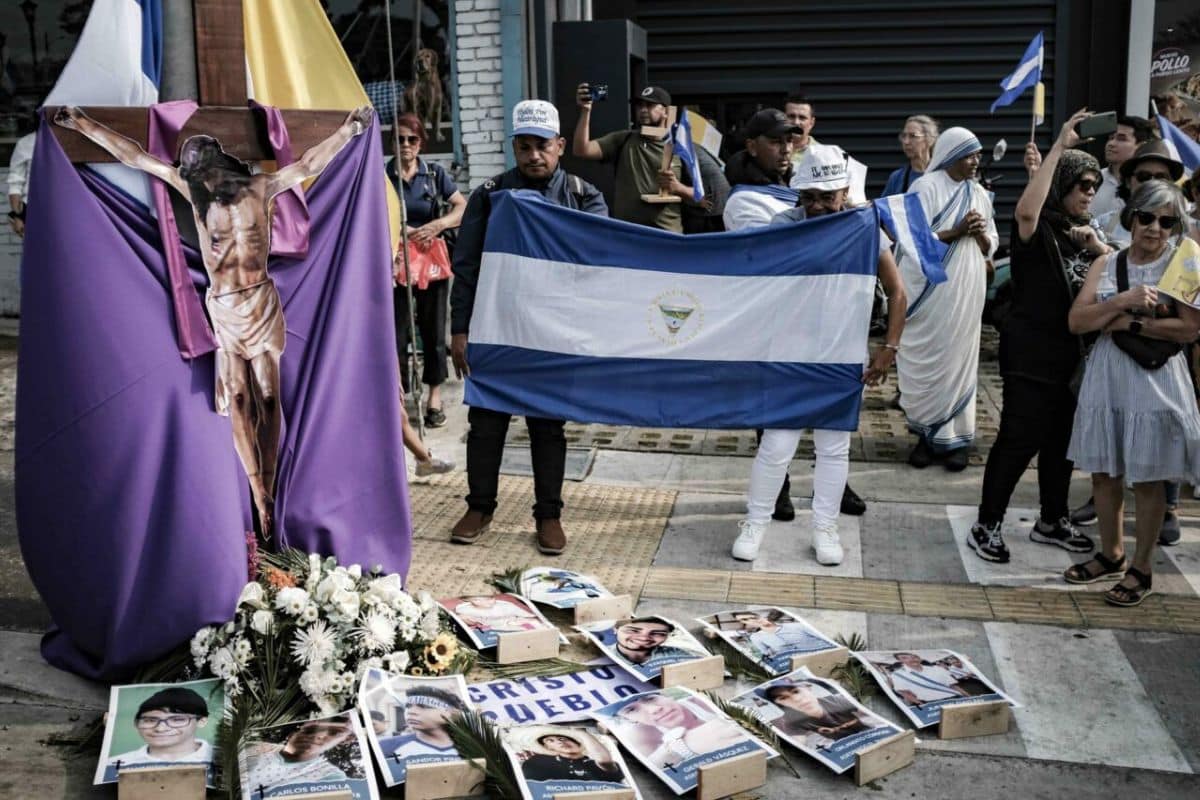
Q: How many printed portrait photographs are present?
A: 11